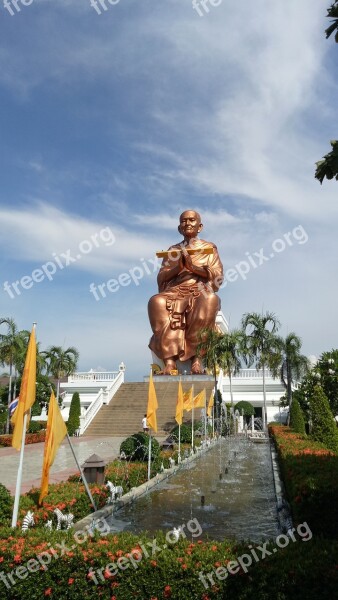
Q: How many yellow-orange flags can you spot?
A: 7